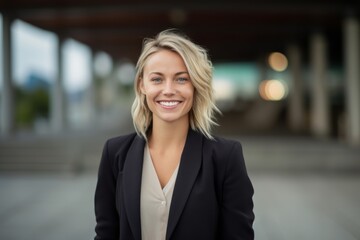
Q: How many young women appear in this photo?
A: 1